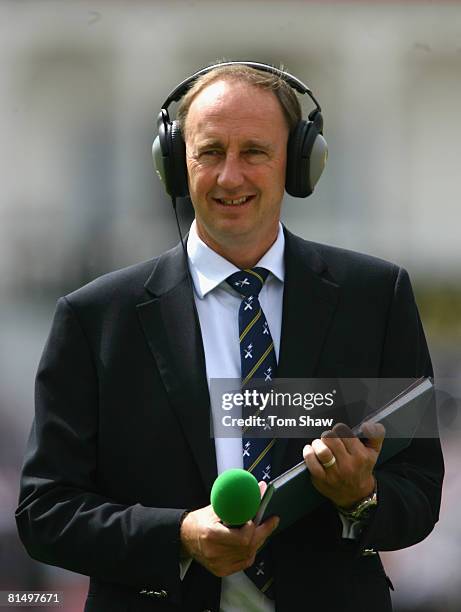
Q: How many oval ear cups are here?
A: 2